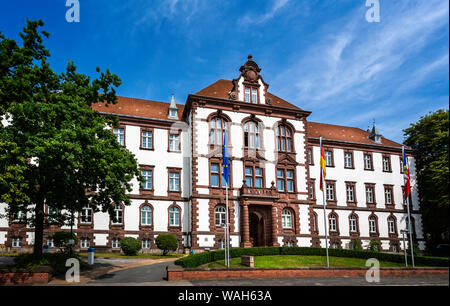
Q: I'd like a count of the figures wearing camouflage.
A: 0